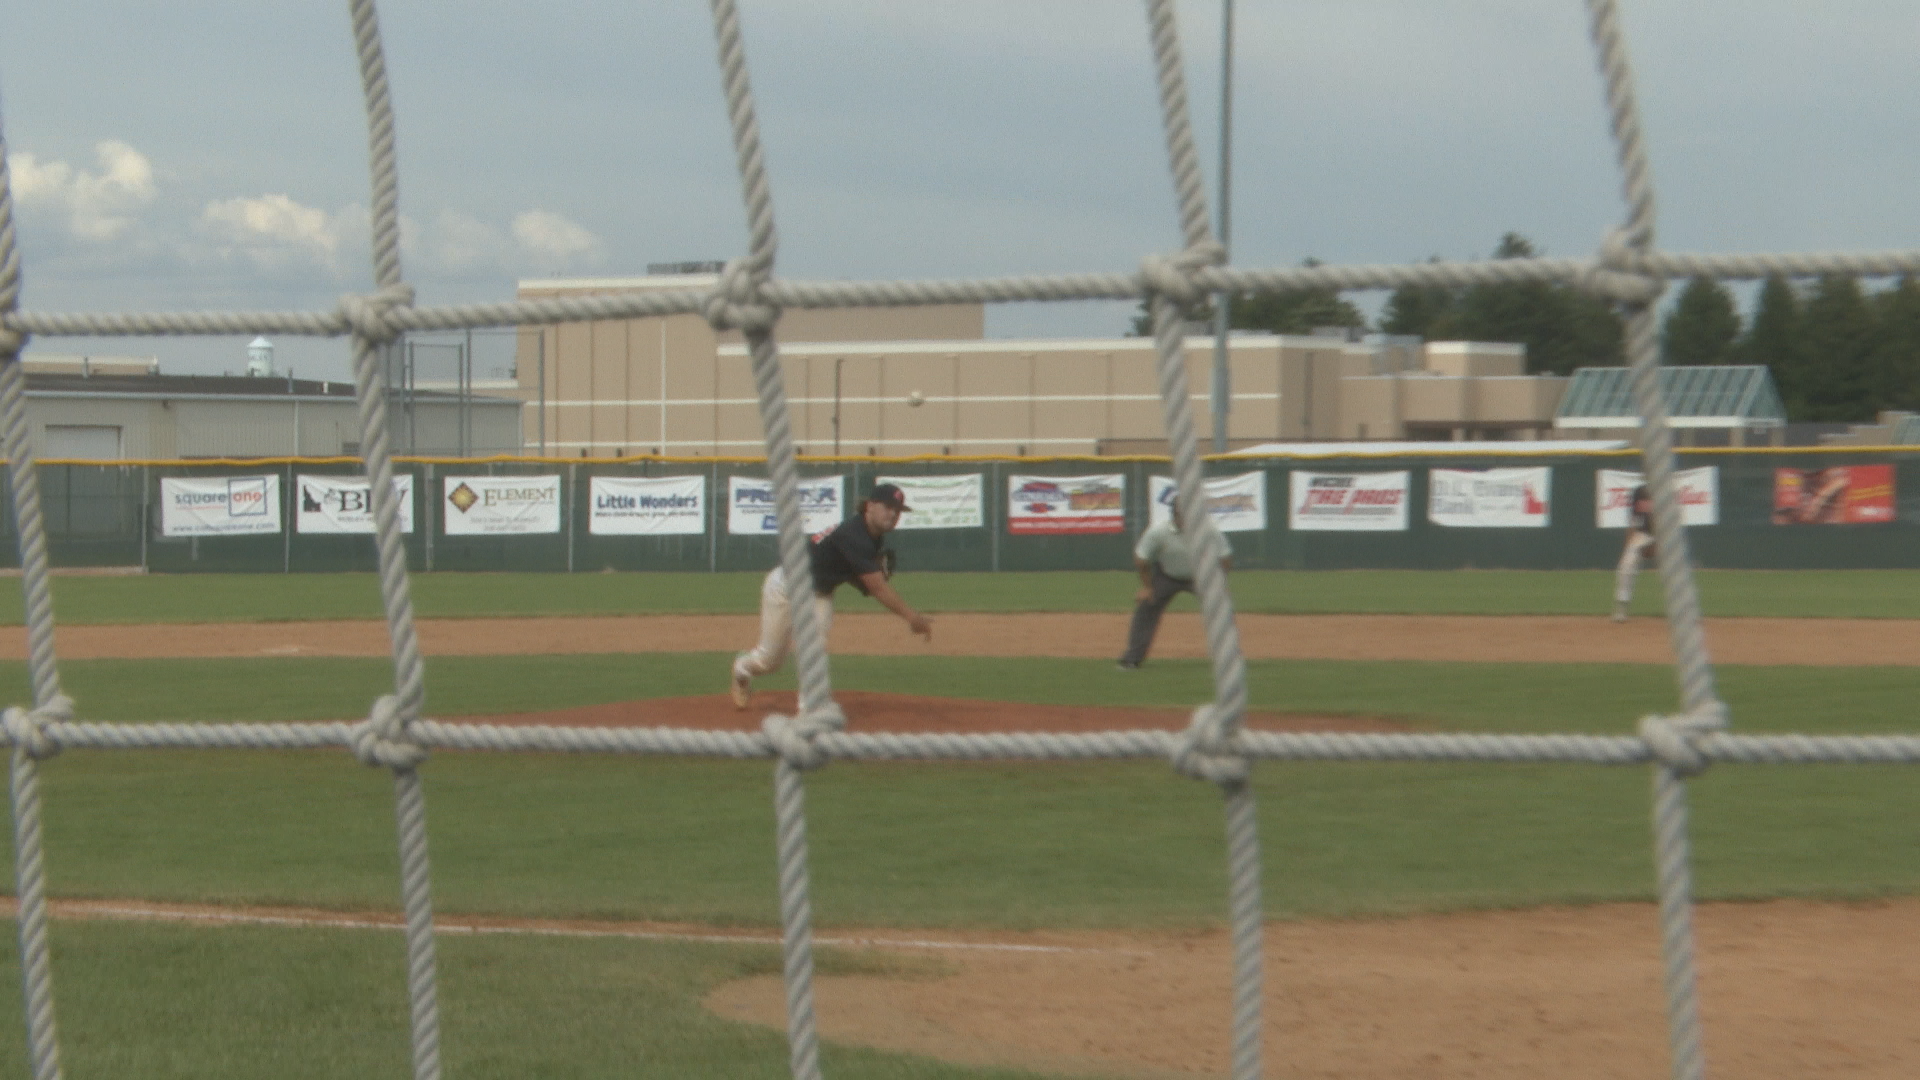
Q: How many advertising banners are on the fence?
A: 12